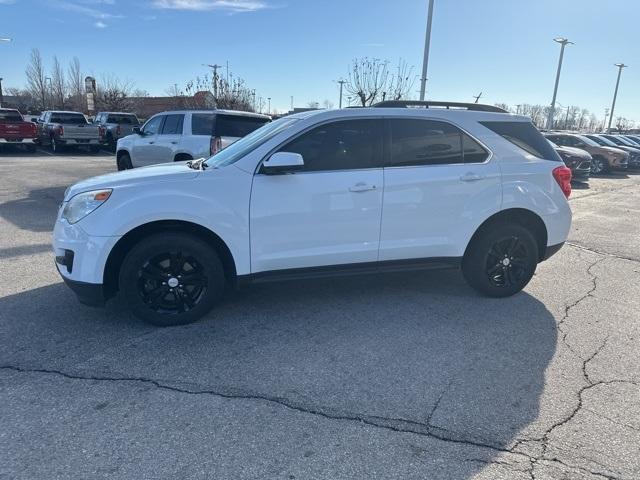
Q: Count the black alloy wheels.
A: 2